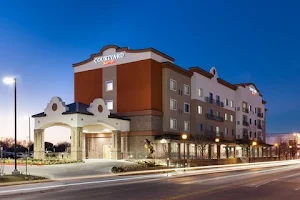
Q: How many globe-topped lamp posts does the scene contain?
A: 5